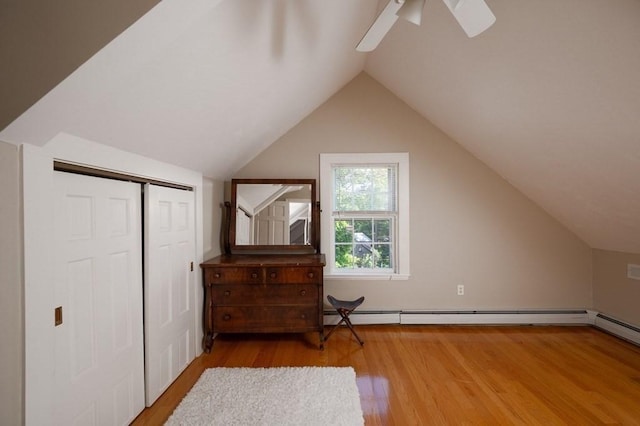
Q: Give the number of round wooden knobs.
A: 8